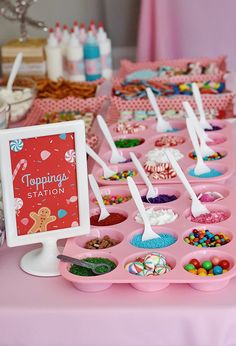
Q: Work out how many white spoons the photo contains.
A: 12